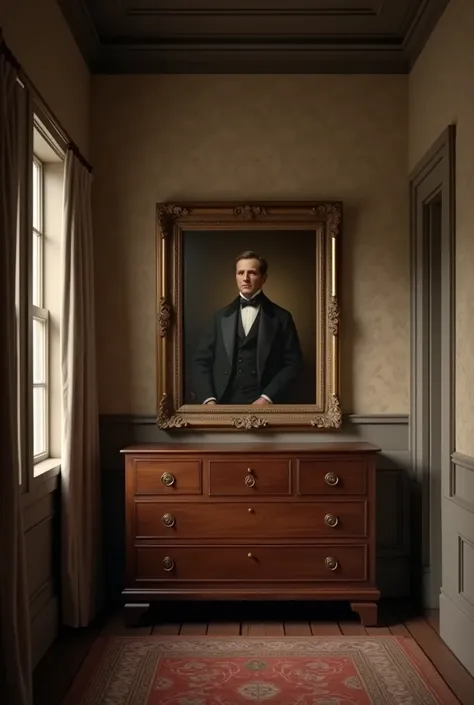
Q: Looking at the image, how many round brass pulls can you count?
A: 7